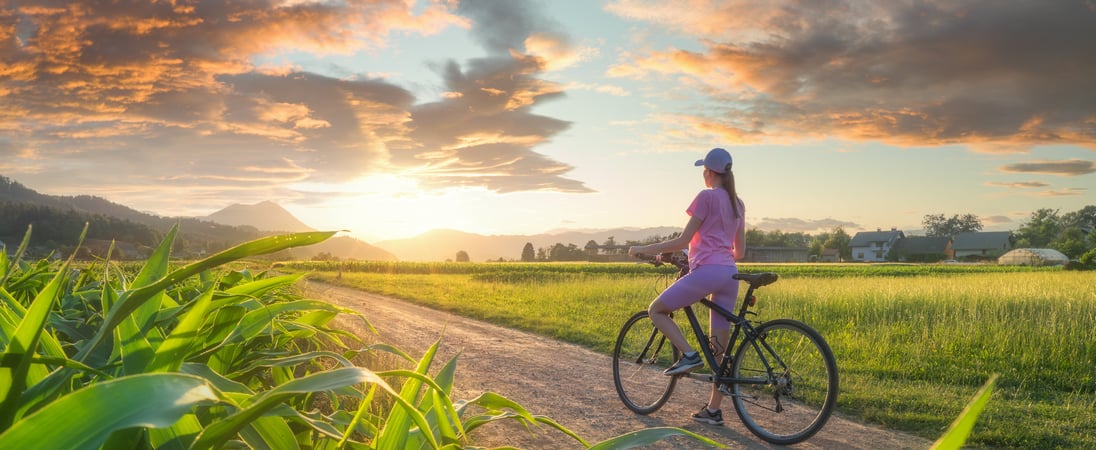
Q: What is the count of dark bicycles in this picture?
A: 1